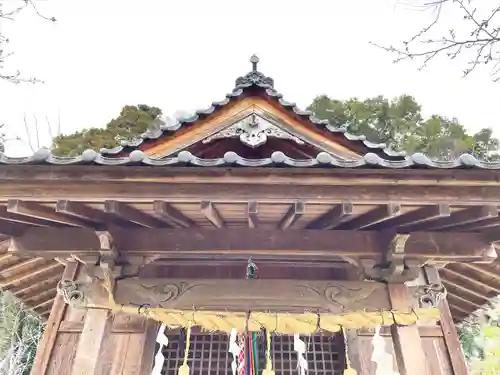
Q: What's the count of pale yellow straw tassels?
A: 3